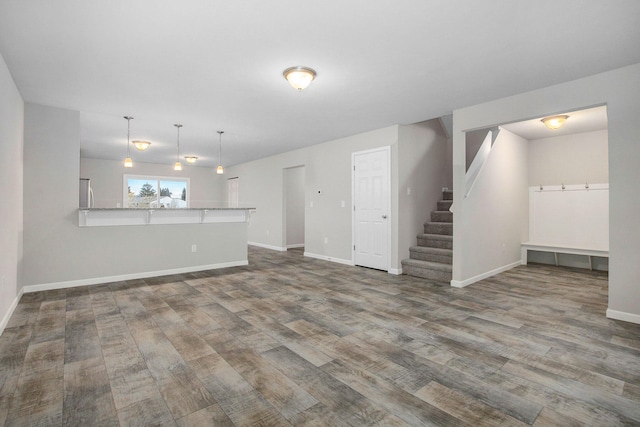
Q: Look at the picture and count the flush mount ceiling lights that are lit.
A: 4